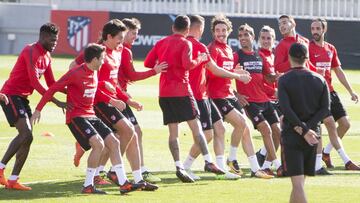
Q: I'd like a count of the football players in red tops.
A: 11